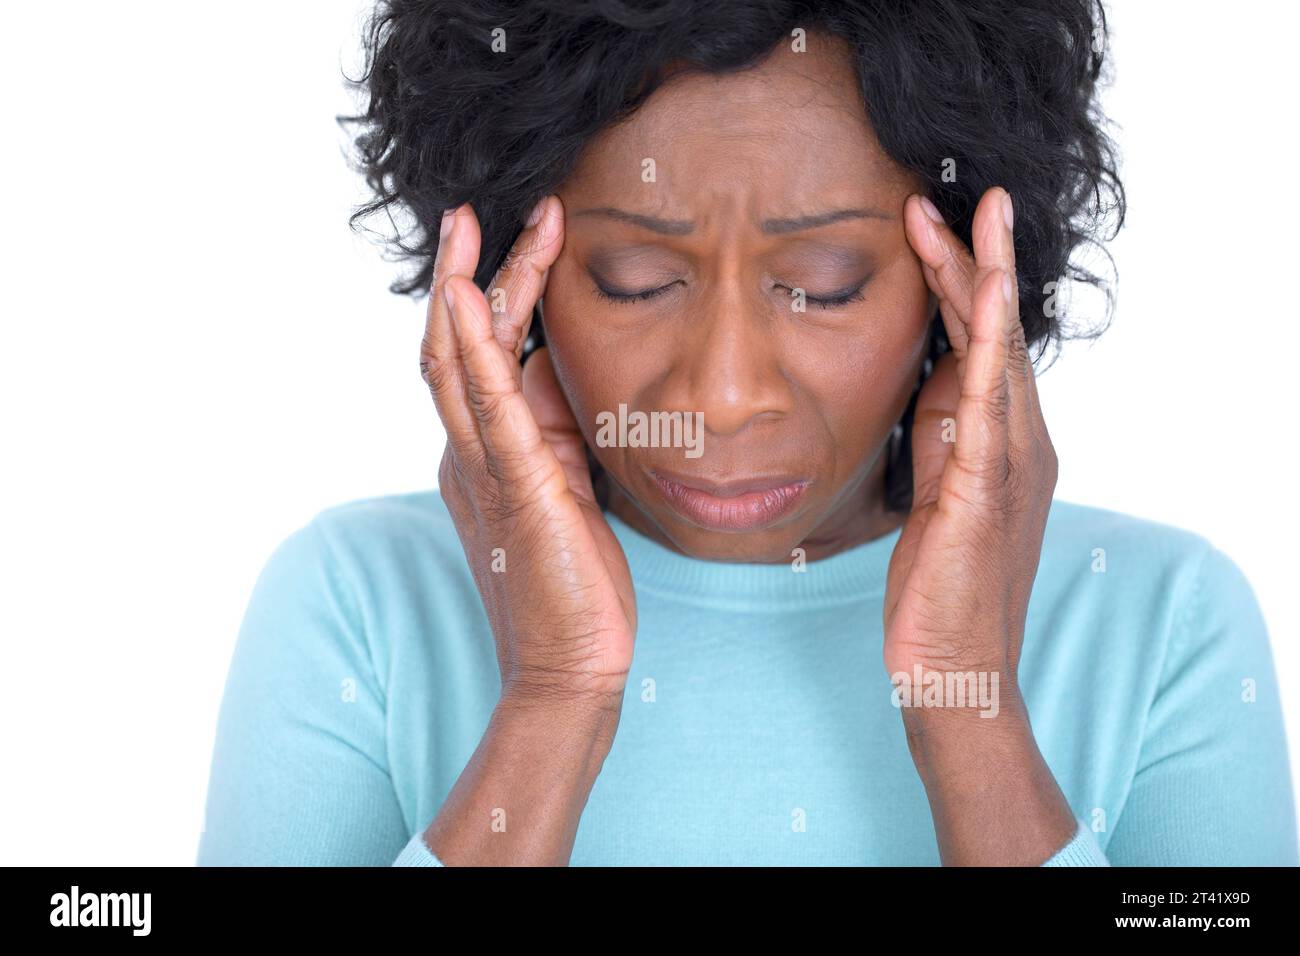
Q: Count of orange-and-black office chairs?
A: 0